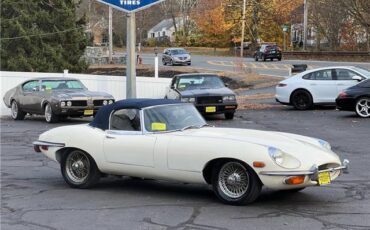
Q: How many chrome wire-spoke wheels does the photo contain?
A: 2